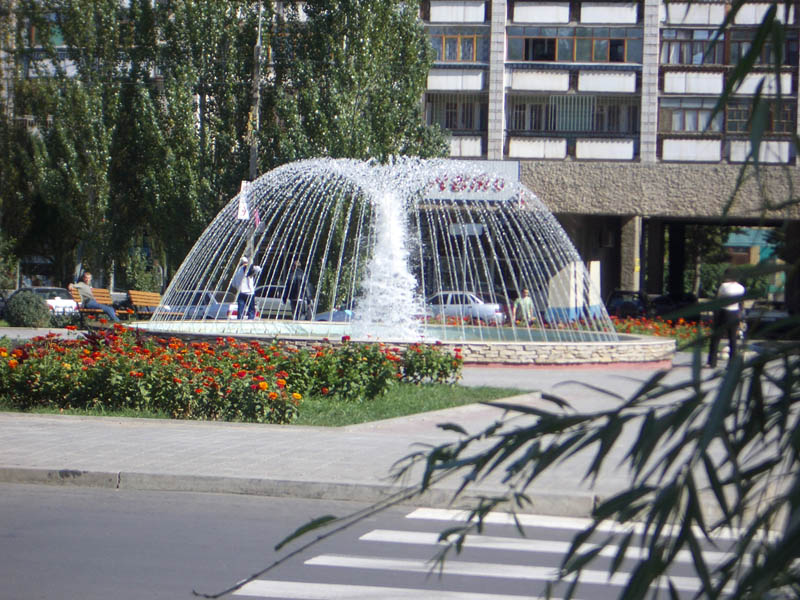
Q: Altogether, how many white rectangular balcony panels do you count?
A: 15